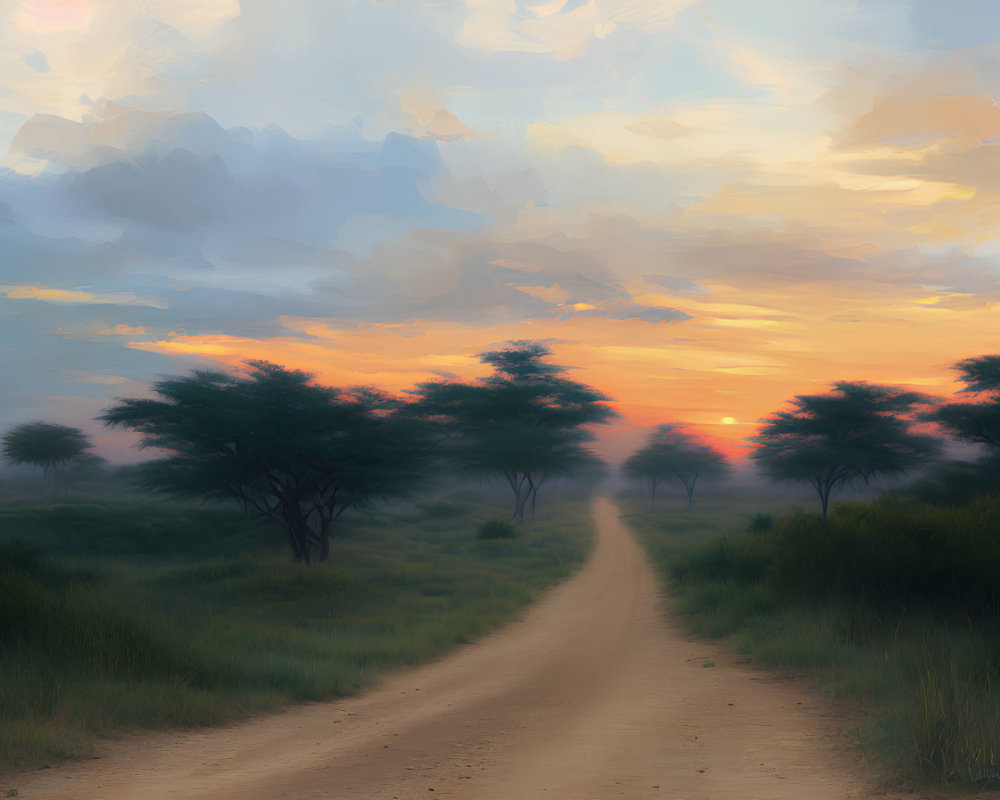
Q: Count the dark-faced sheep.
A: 0